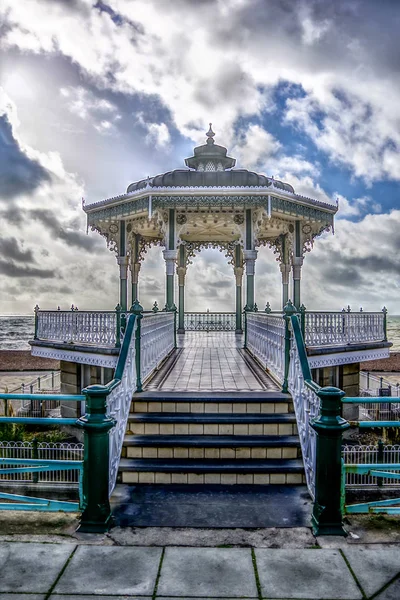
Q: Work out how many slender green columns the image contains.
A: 8